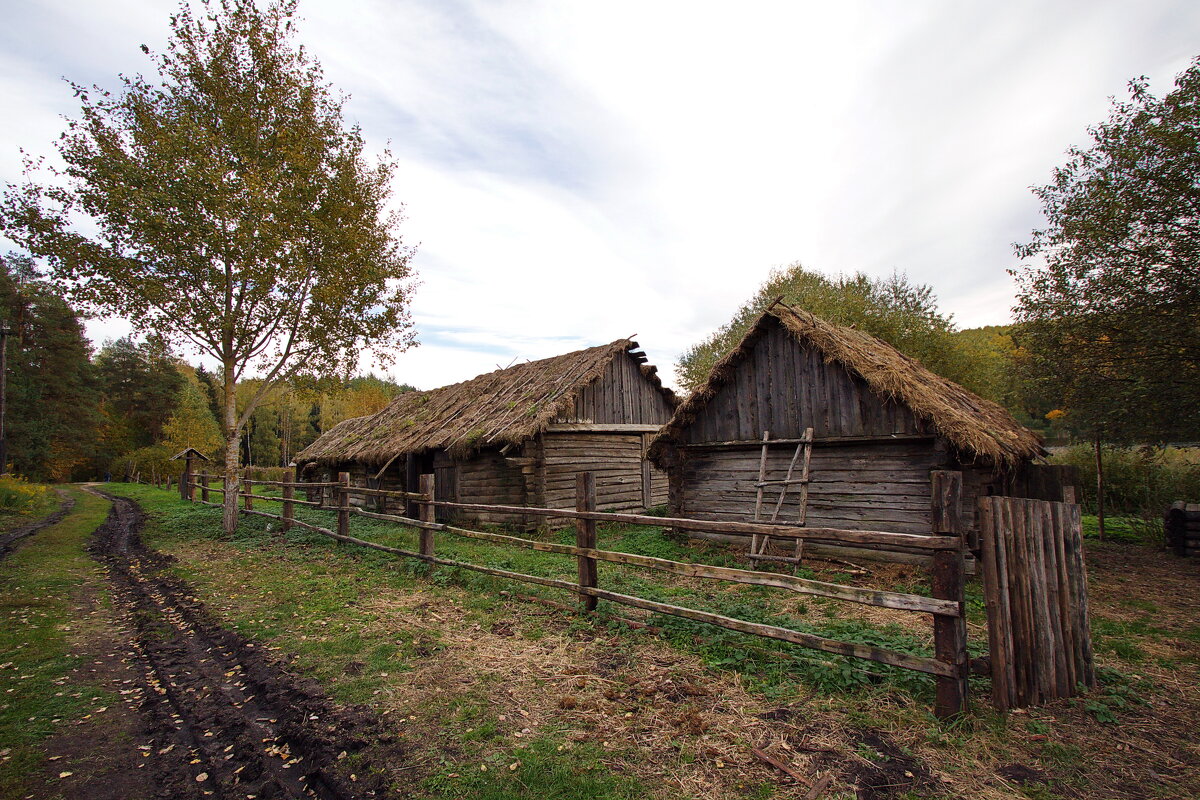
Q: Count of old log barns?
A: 2